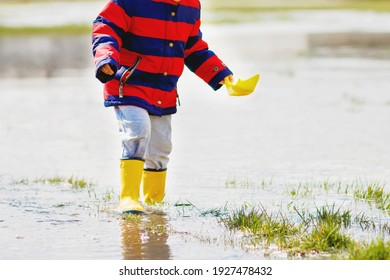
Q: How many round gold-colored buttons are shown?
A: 4